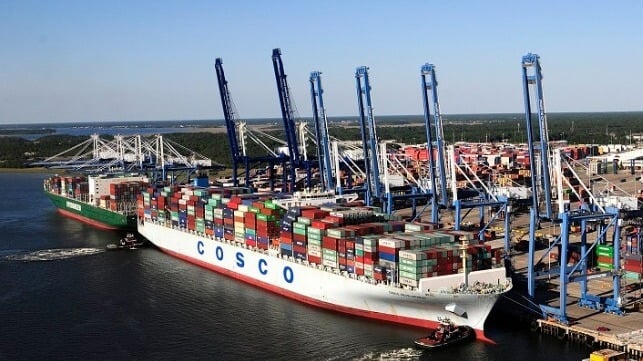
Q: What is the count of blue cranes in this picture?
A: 6